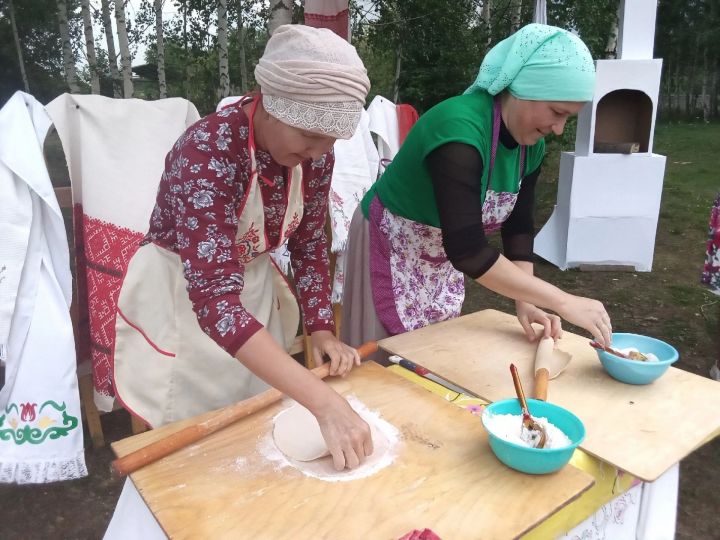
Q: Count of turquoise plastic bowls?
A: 2